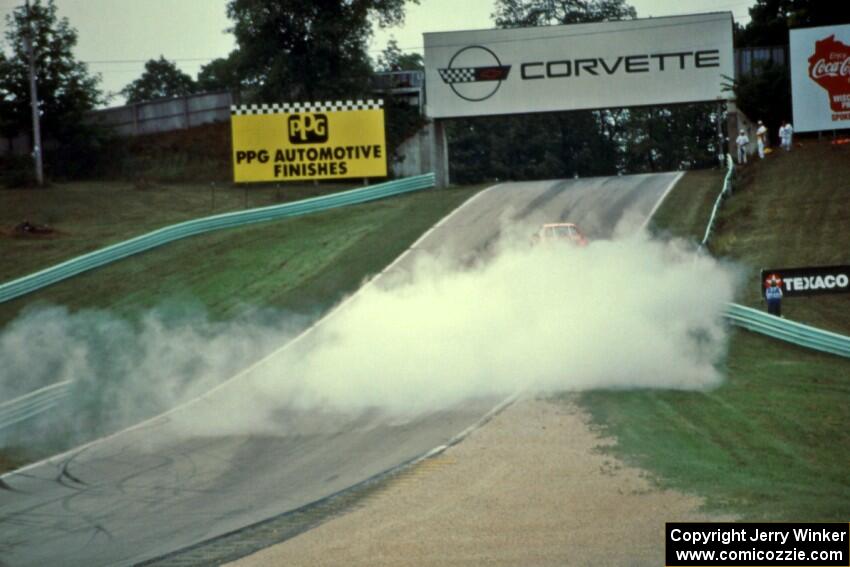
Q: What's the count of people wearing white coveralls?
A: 3